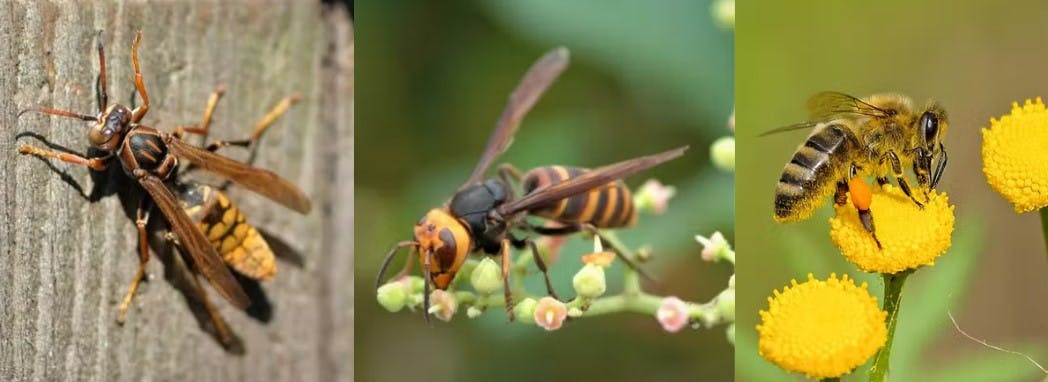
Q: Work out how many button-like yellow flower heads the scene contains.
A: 3